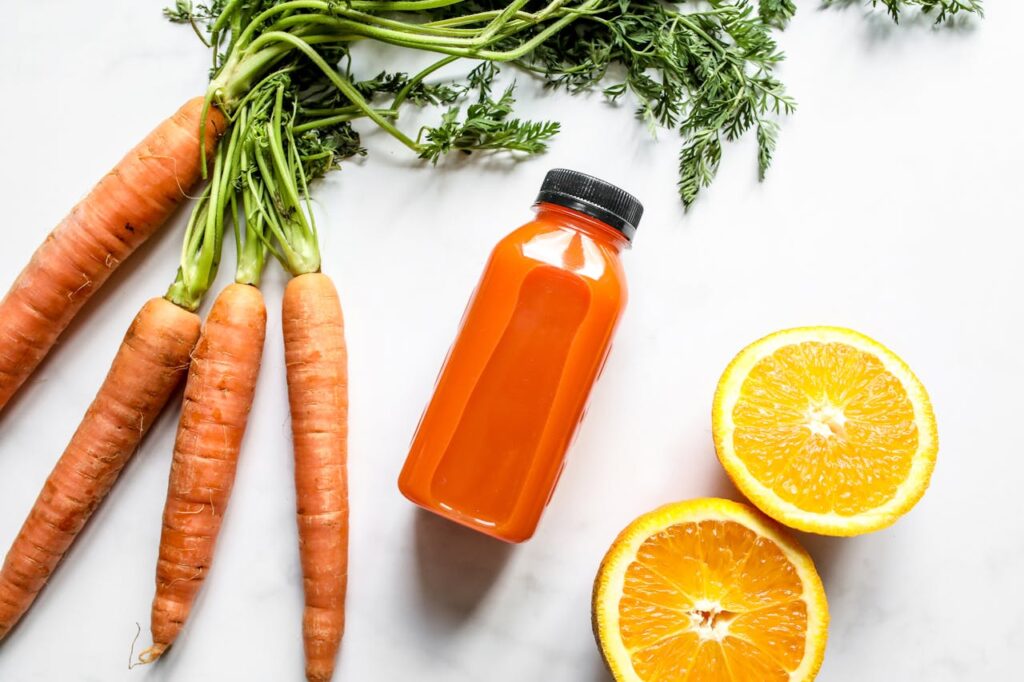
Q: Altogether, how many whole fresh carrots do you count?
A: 4